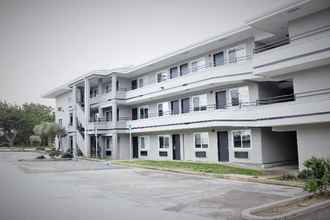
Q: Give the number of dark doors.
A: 11